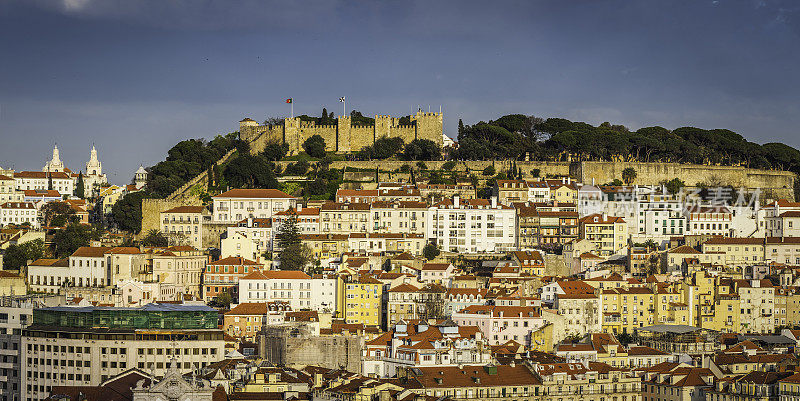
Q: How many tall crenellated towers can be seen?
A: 4